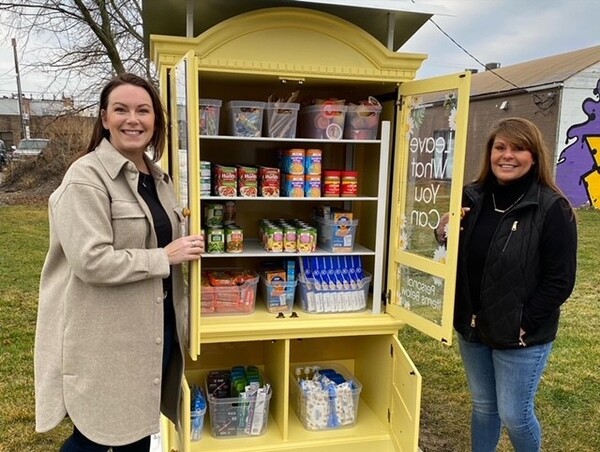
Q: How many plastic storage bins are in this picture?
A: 12